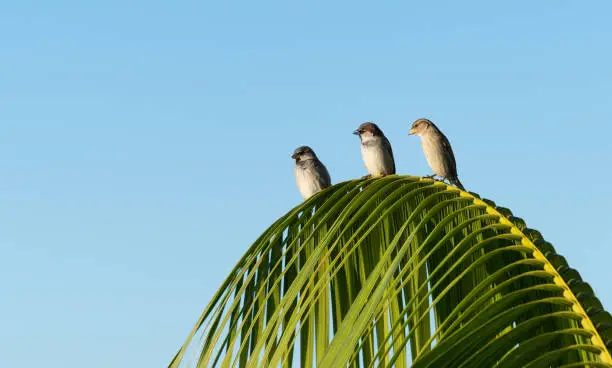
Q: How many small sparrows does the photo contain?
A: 3